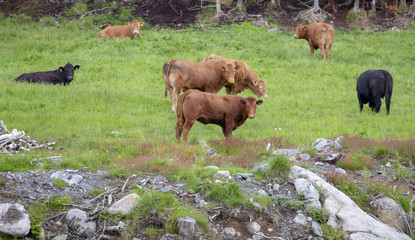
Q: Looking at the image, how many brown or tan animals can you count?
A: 5